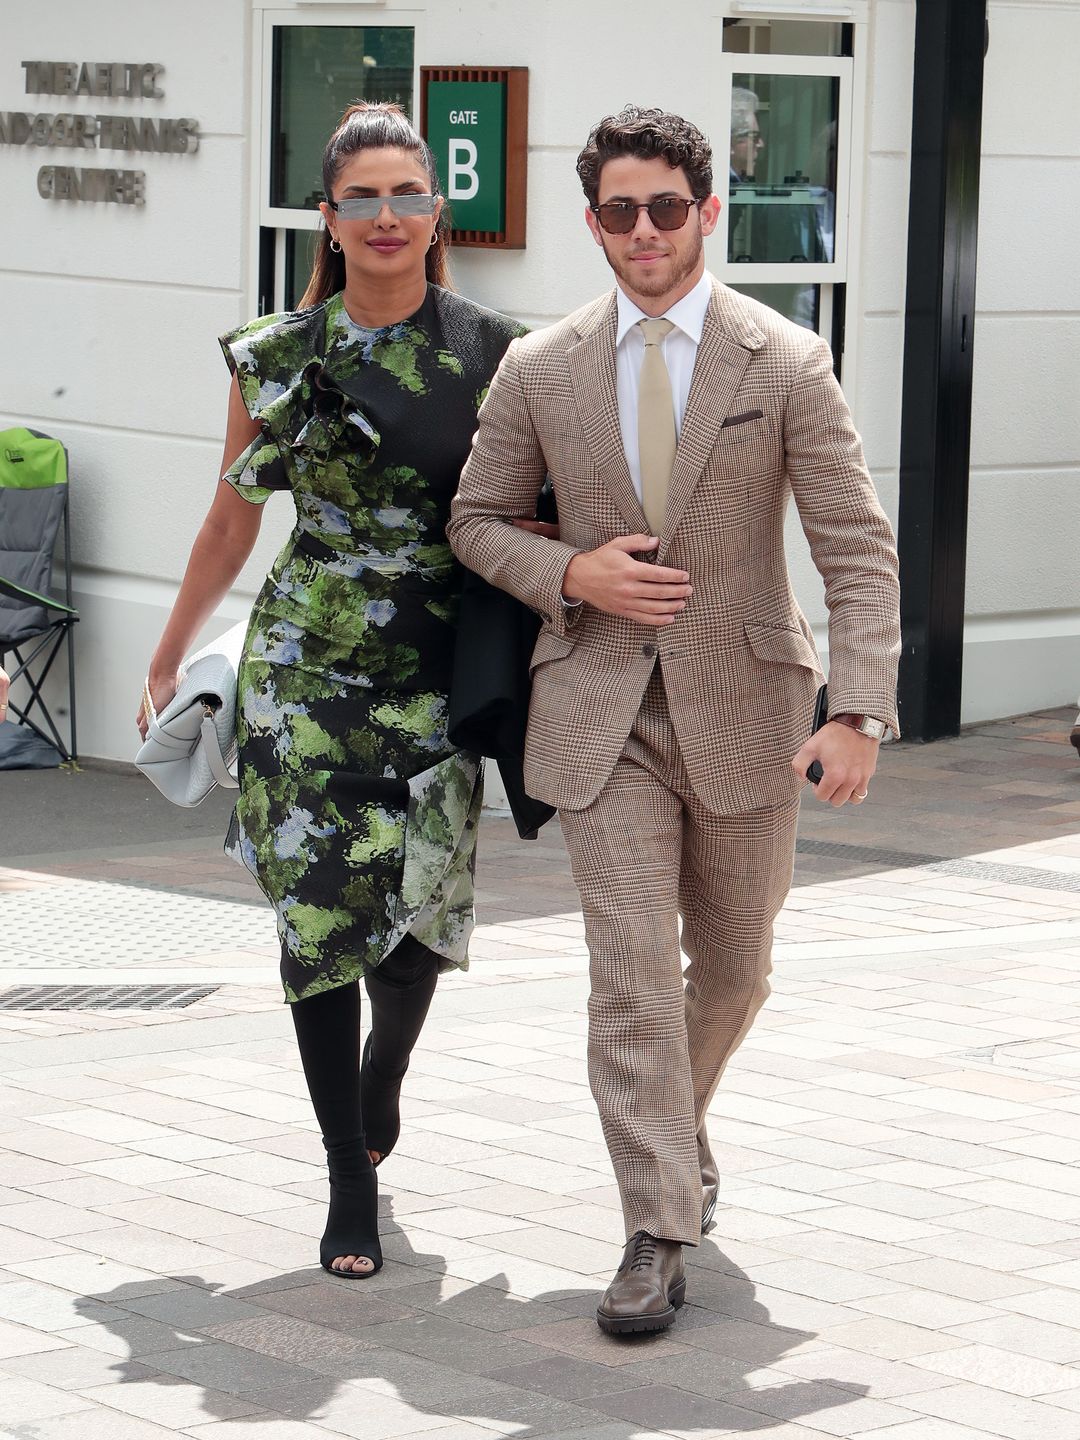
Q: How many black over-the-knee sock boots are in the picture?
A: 2